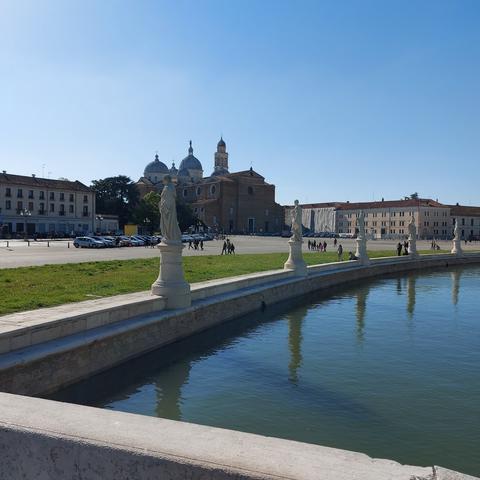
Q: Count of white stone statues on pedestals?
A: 5